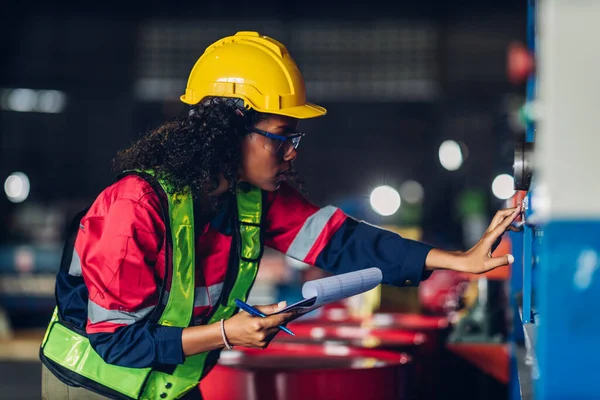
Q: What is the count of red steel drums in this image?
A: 3